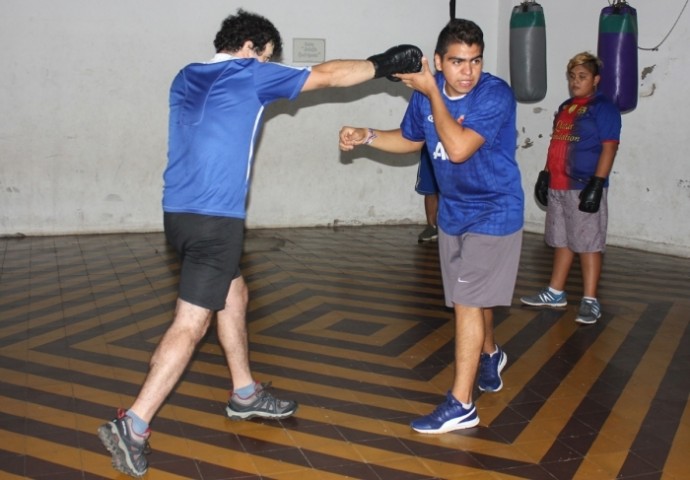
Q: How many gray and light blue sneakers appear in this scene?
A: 2